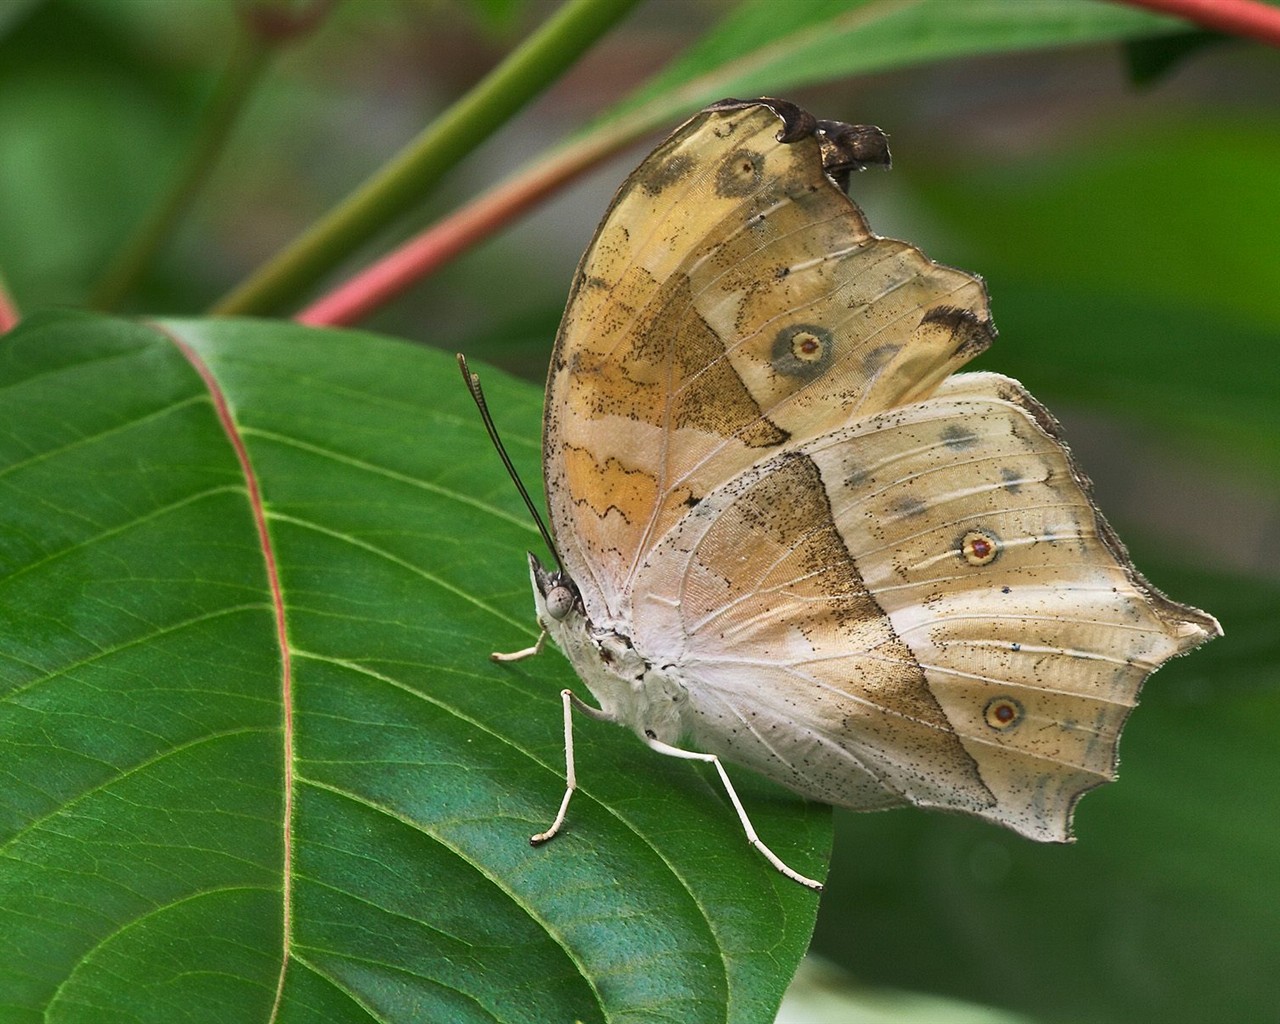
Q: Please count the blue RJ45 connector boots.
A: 0